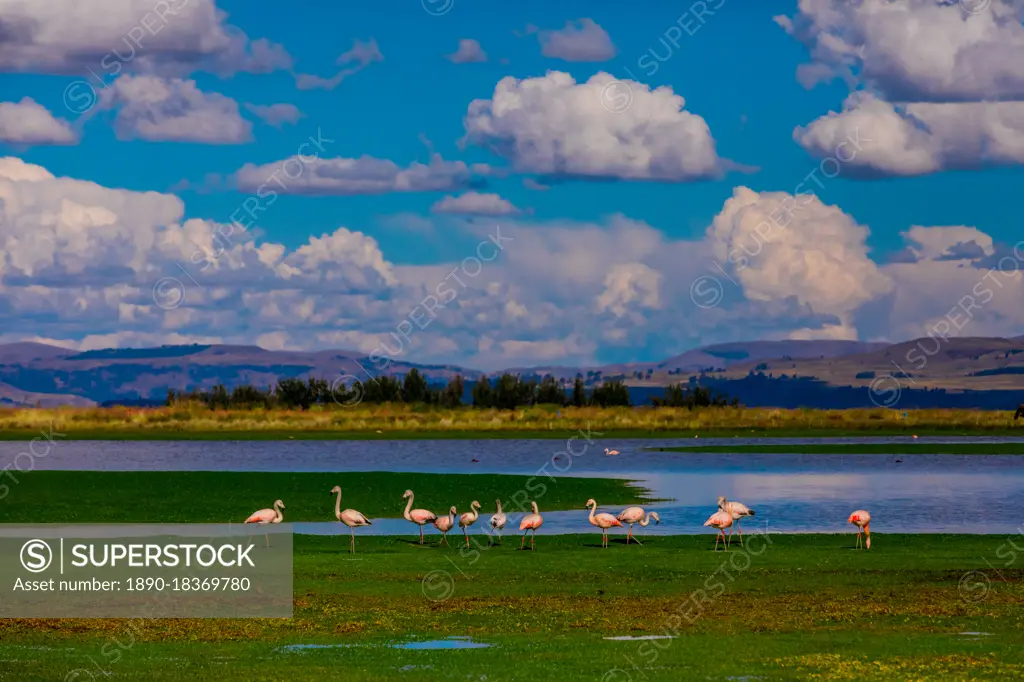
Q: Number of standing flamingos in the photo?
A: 12